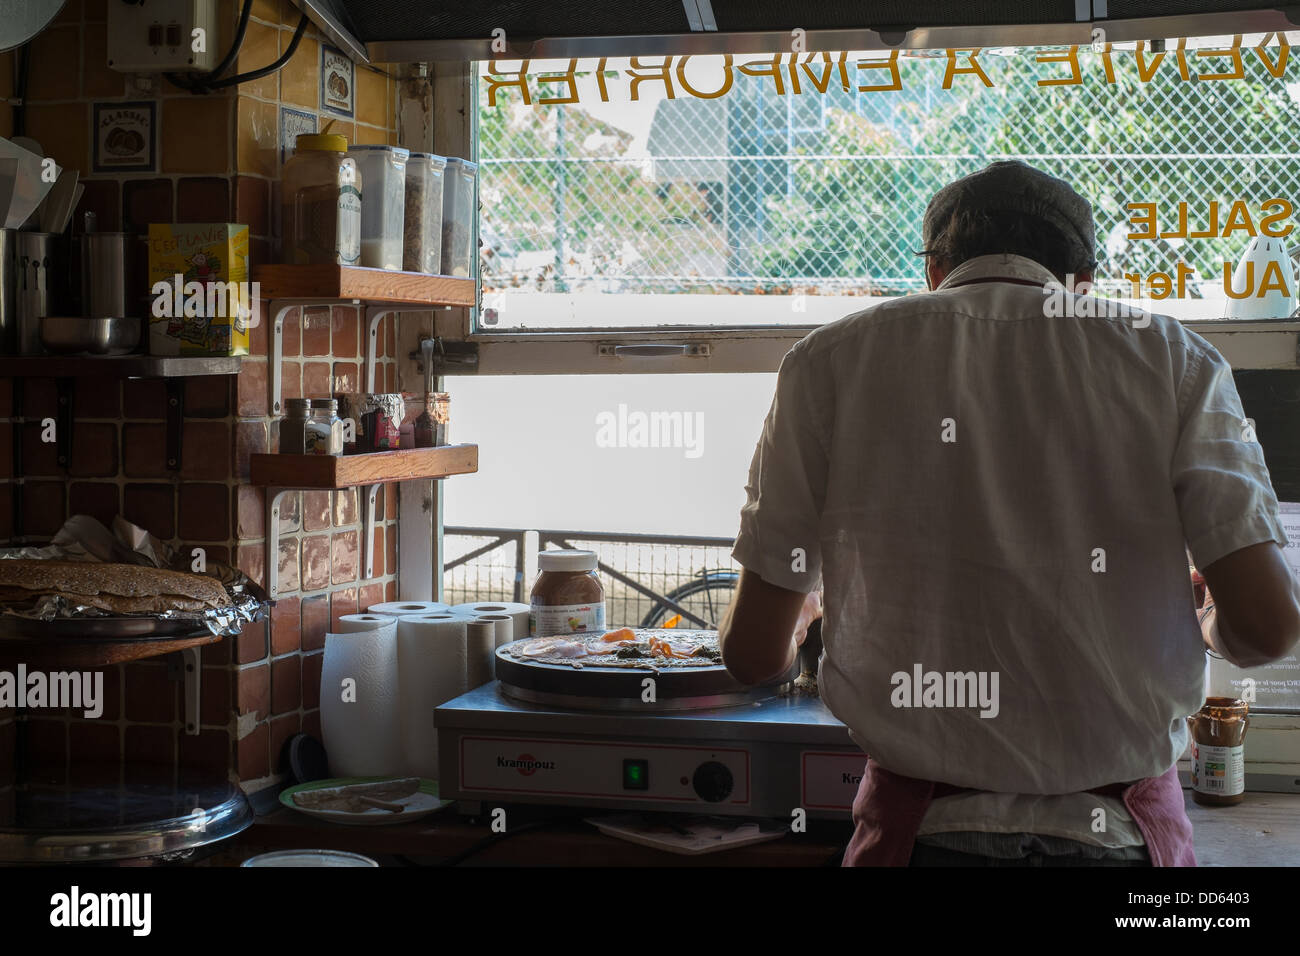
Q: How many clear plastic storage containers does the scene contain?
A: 3